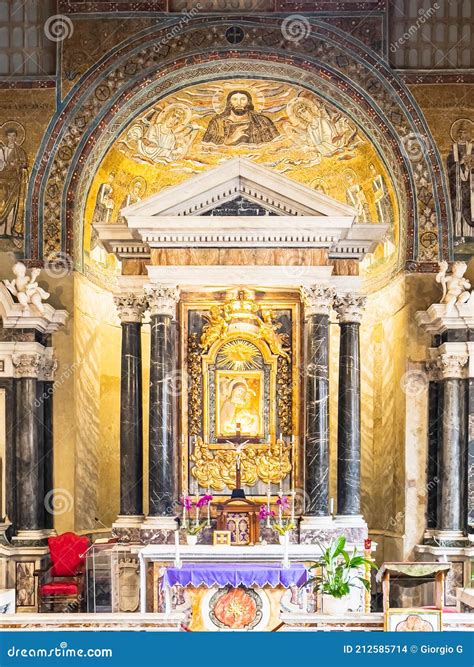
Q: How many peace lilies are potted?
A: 1